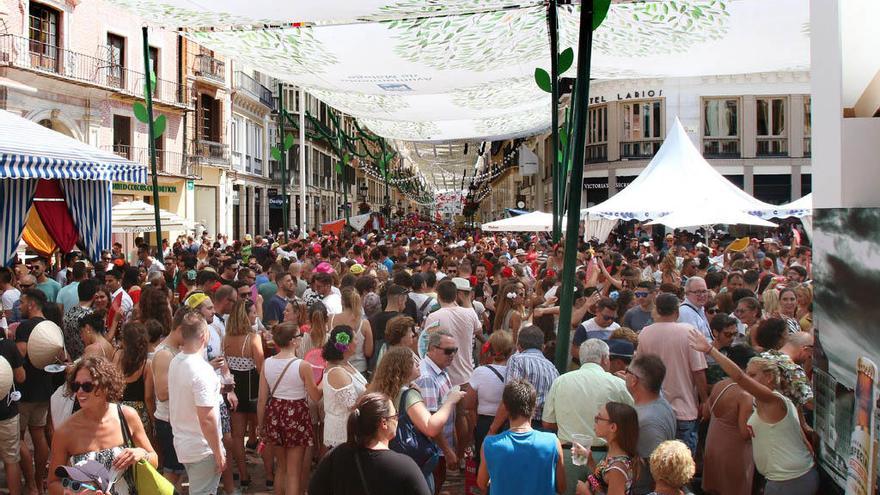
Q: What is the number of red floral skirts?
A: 1